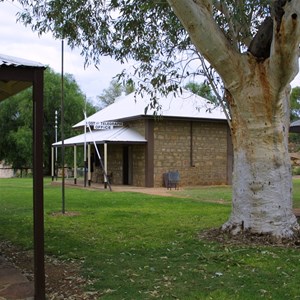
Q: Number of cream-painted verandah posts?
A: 4